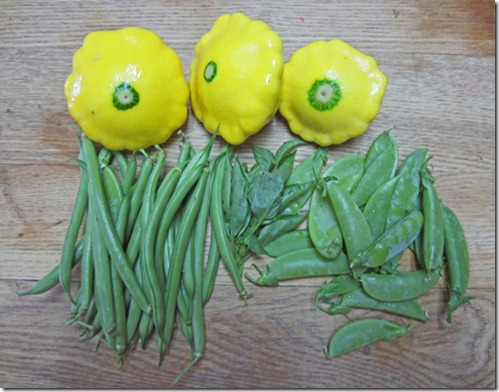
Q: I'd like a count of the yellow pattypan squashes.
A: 3